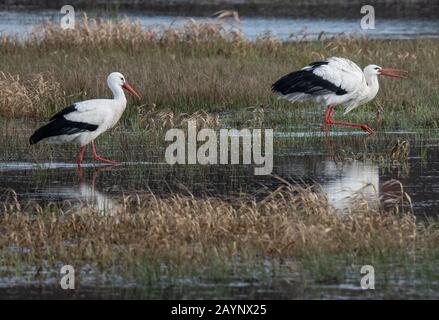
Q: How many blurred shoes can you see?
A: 0